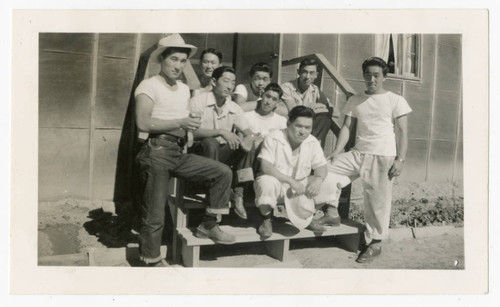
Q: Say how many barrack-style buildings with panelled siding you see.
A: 1